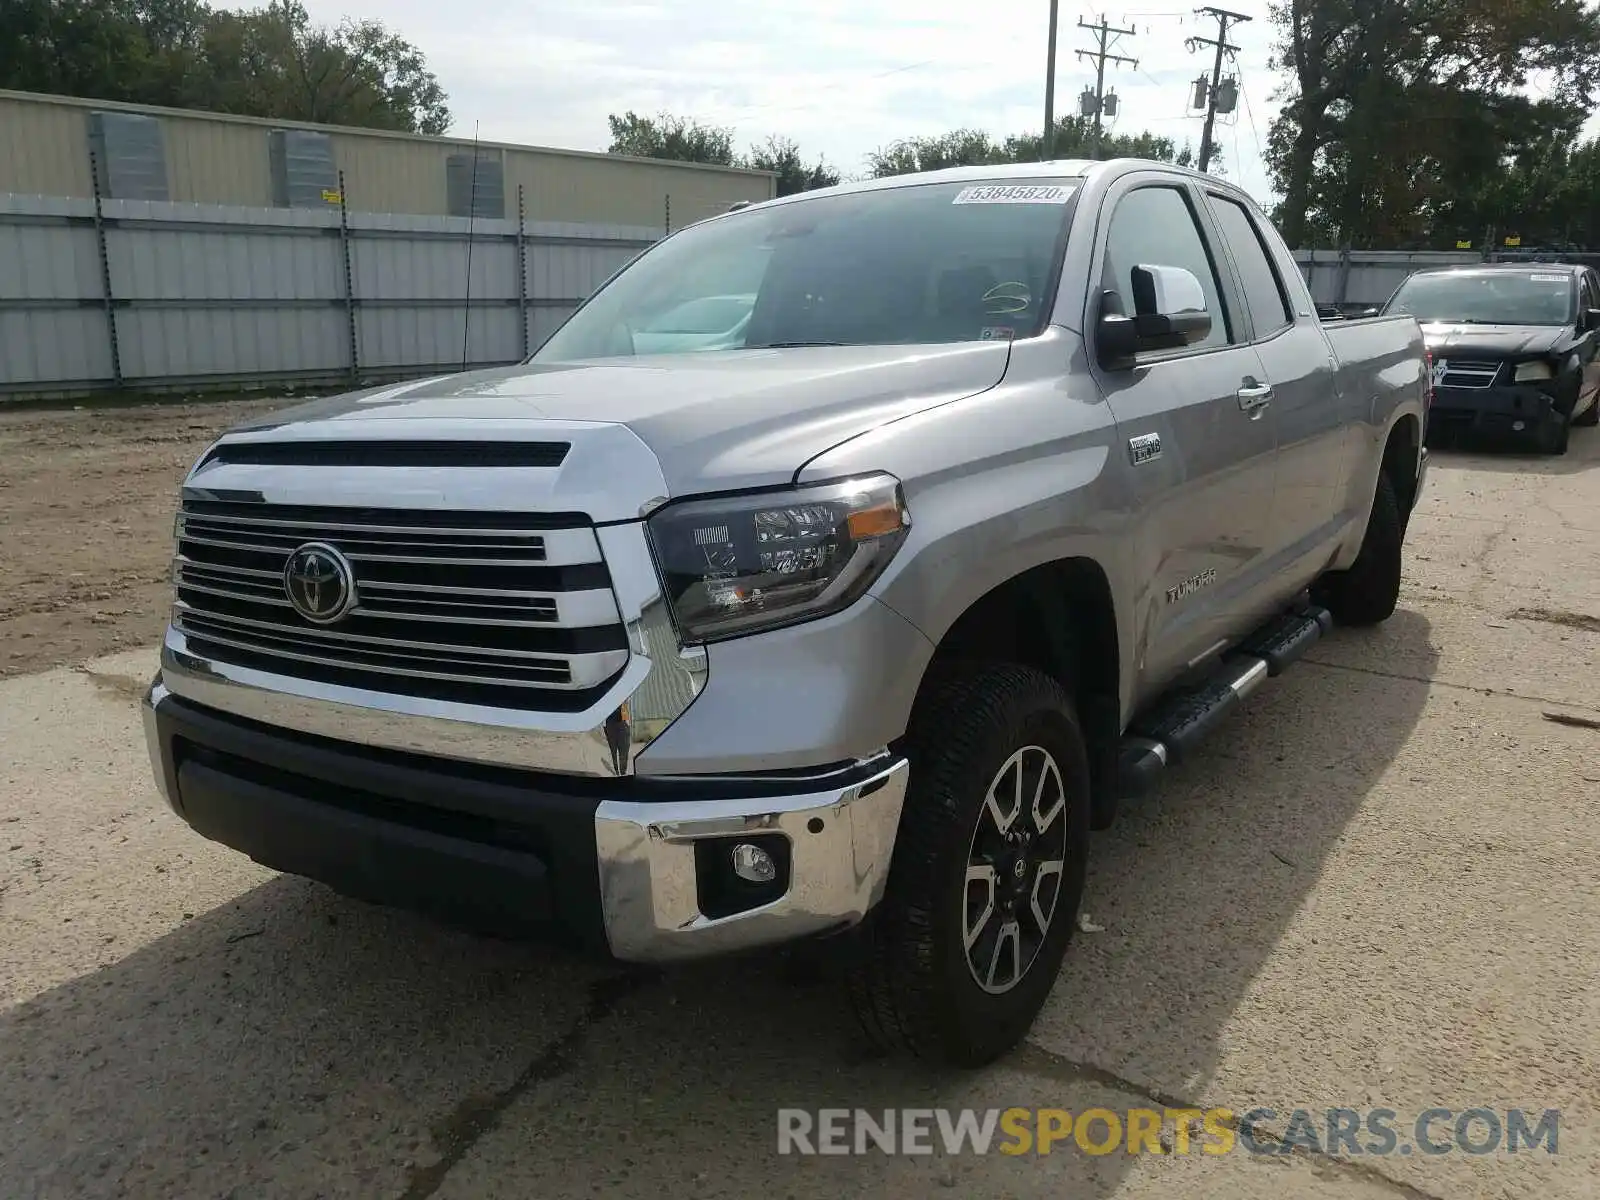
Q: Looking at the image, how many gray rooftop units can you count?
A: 3